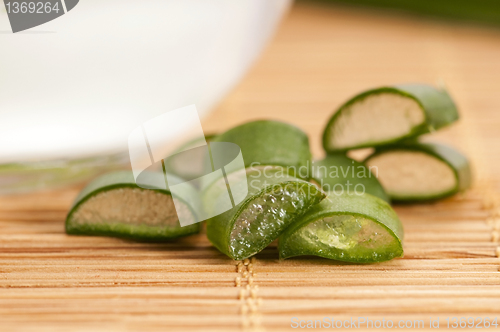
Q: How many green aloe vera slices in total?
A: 8